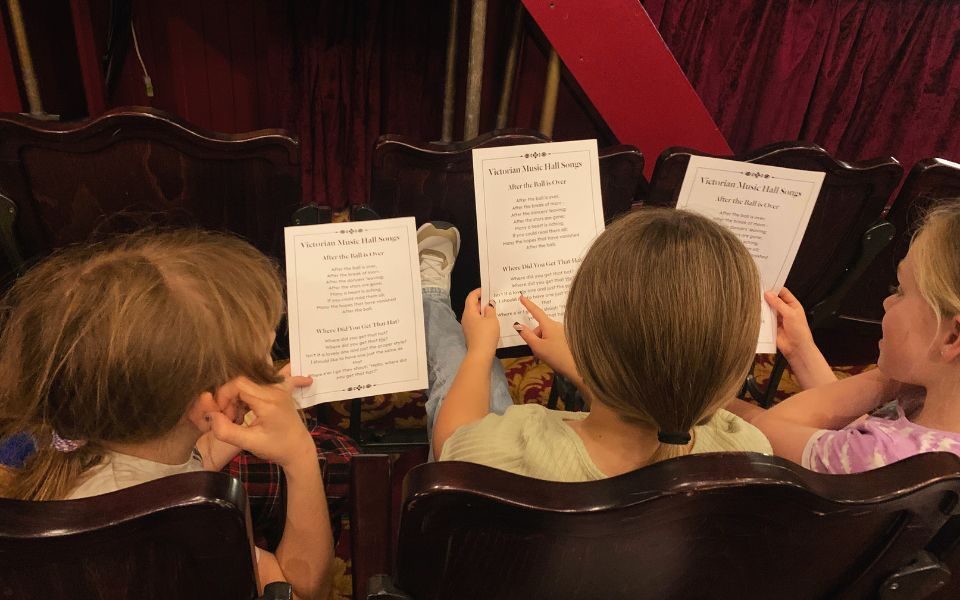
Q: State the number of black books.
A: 0